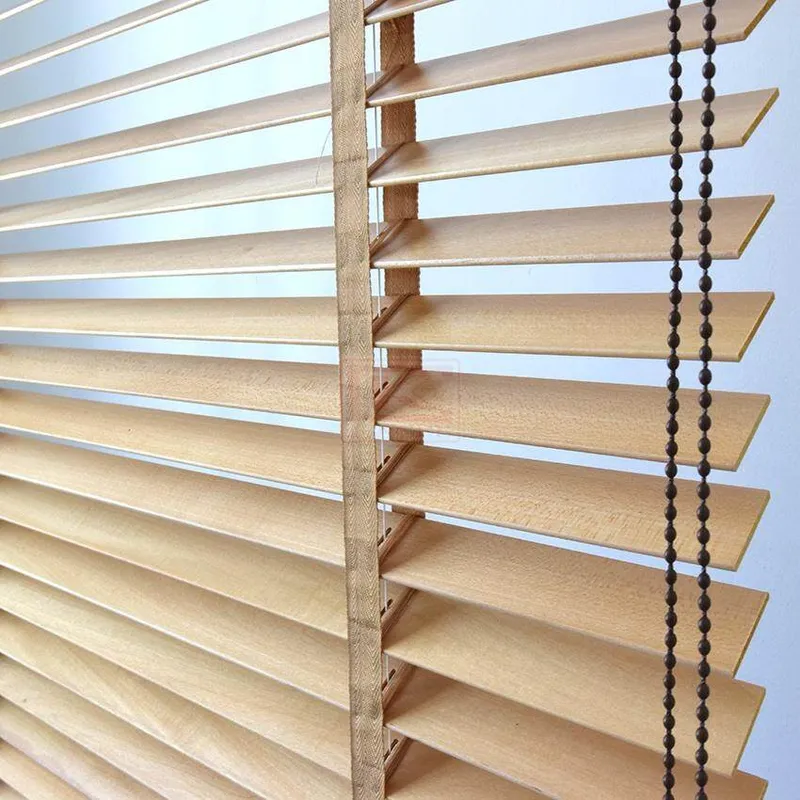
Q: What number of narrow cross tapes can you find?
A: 11